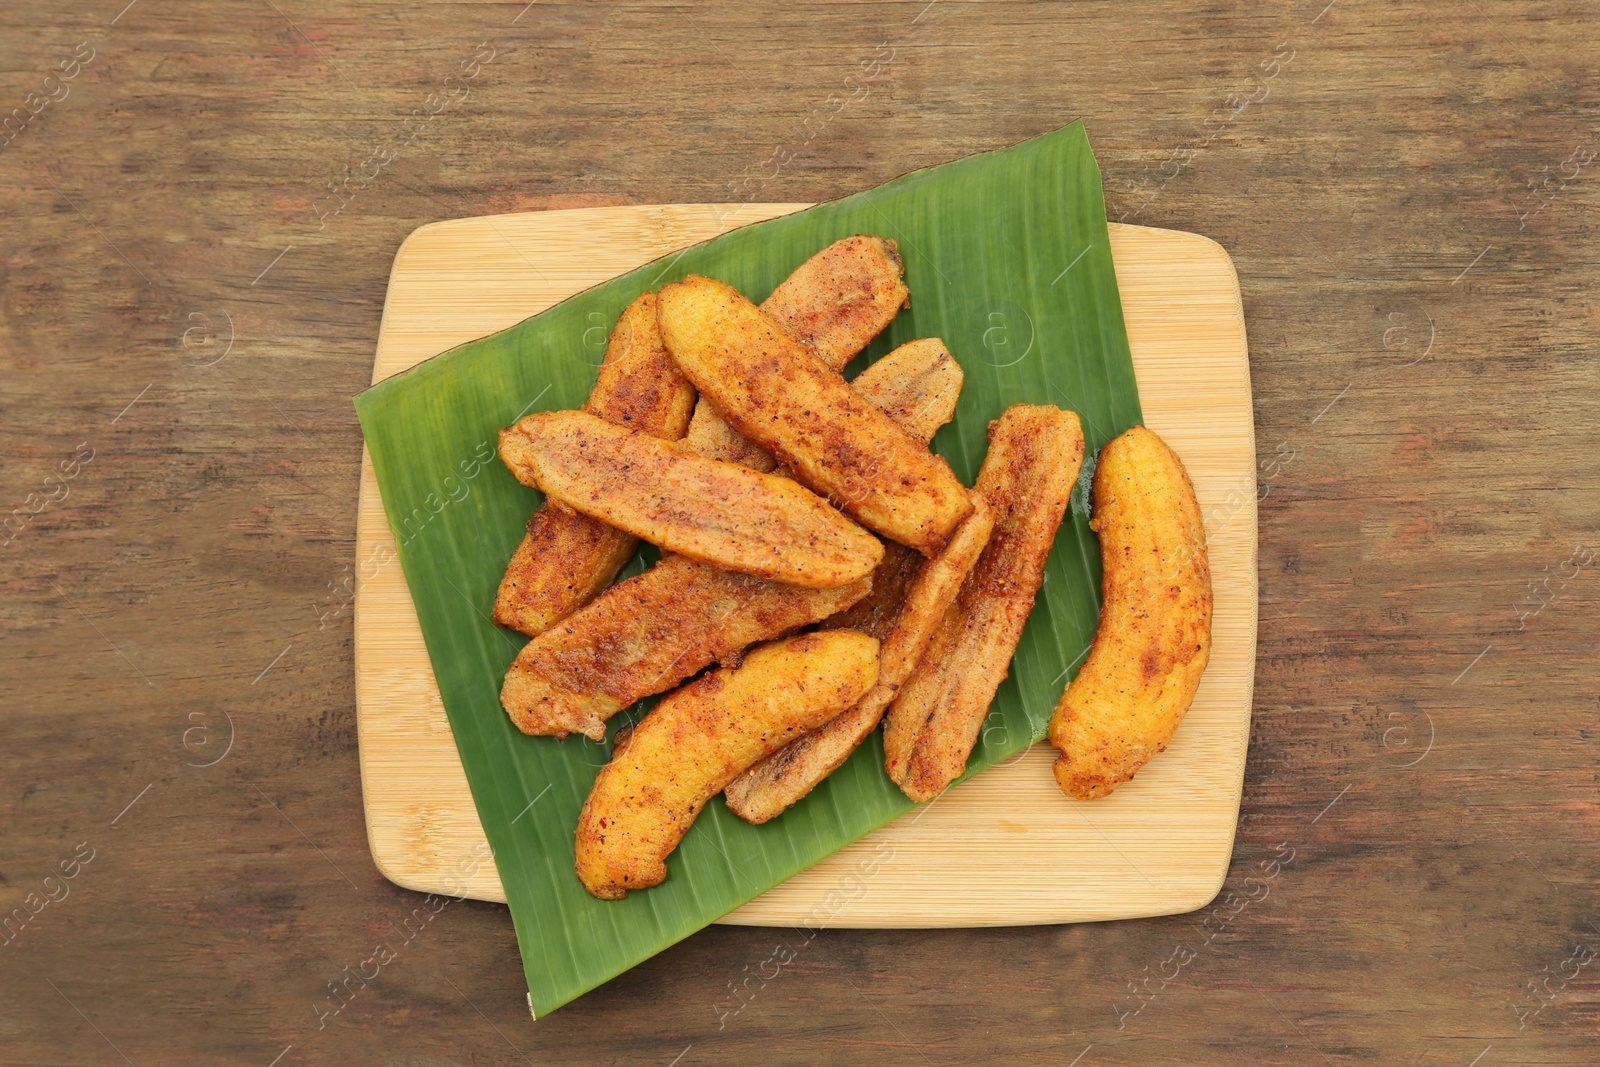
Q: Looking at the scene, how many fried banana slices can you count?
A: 10